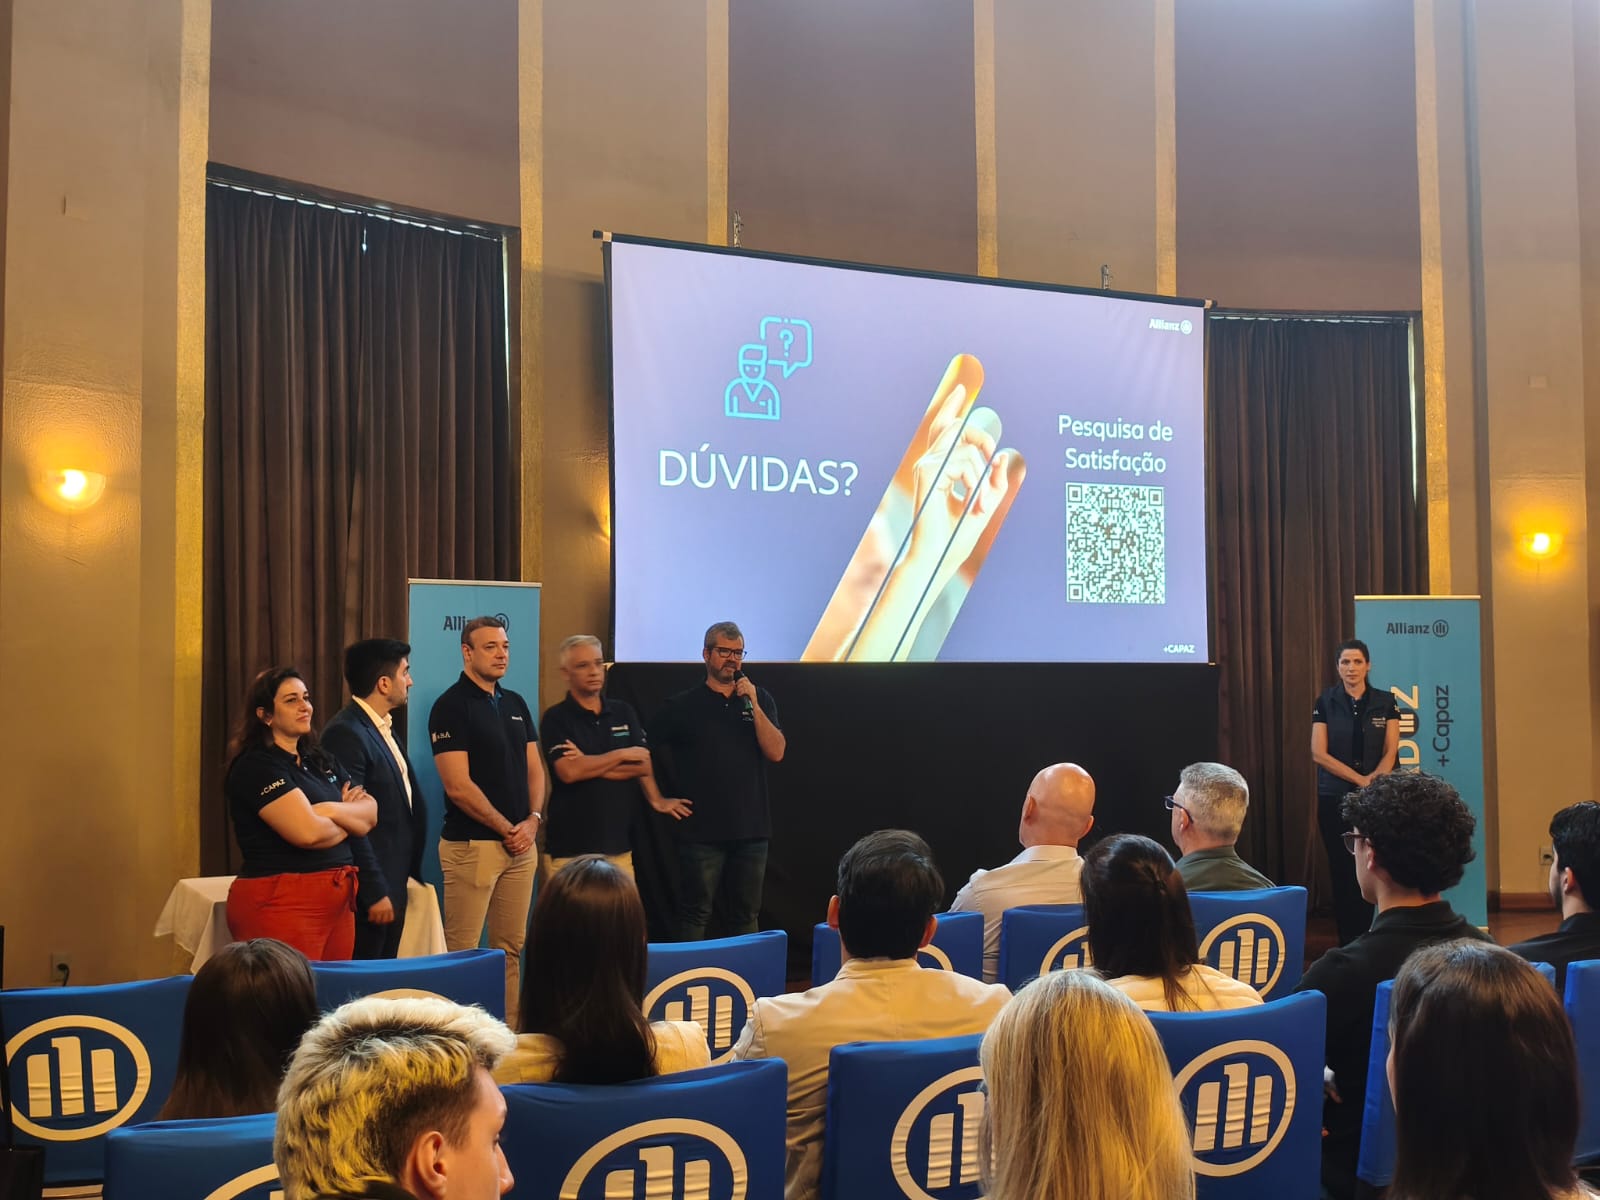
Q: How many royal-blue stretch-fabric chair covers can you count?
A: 12